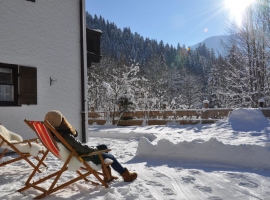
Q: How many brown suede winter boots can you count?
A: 2